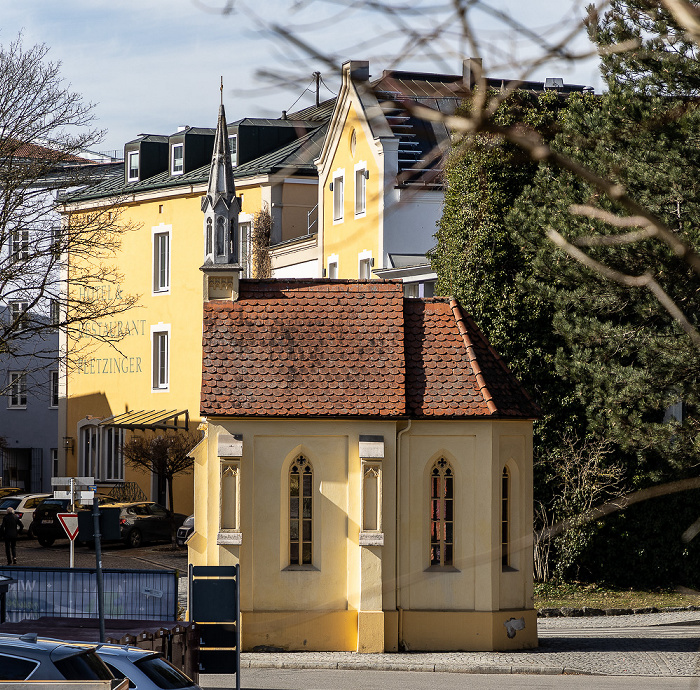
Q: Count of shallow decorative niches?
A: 2